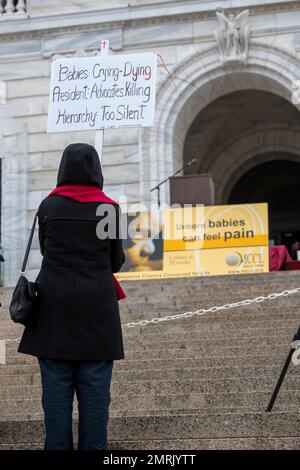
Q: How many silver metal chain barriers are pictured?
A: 1